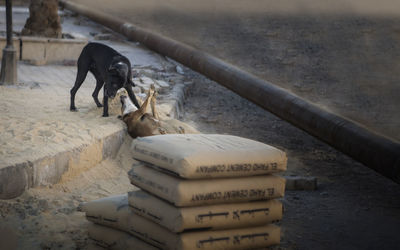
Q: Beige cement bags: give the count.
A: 6